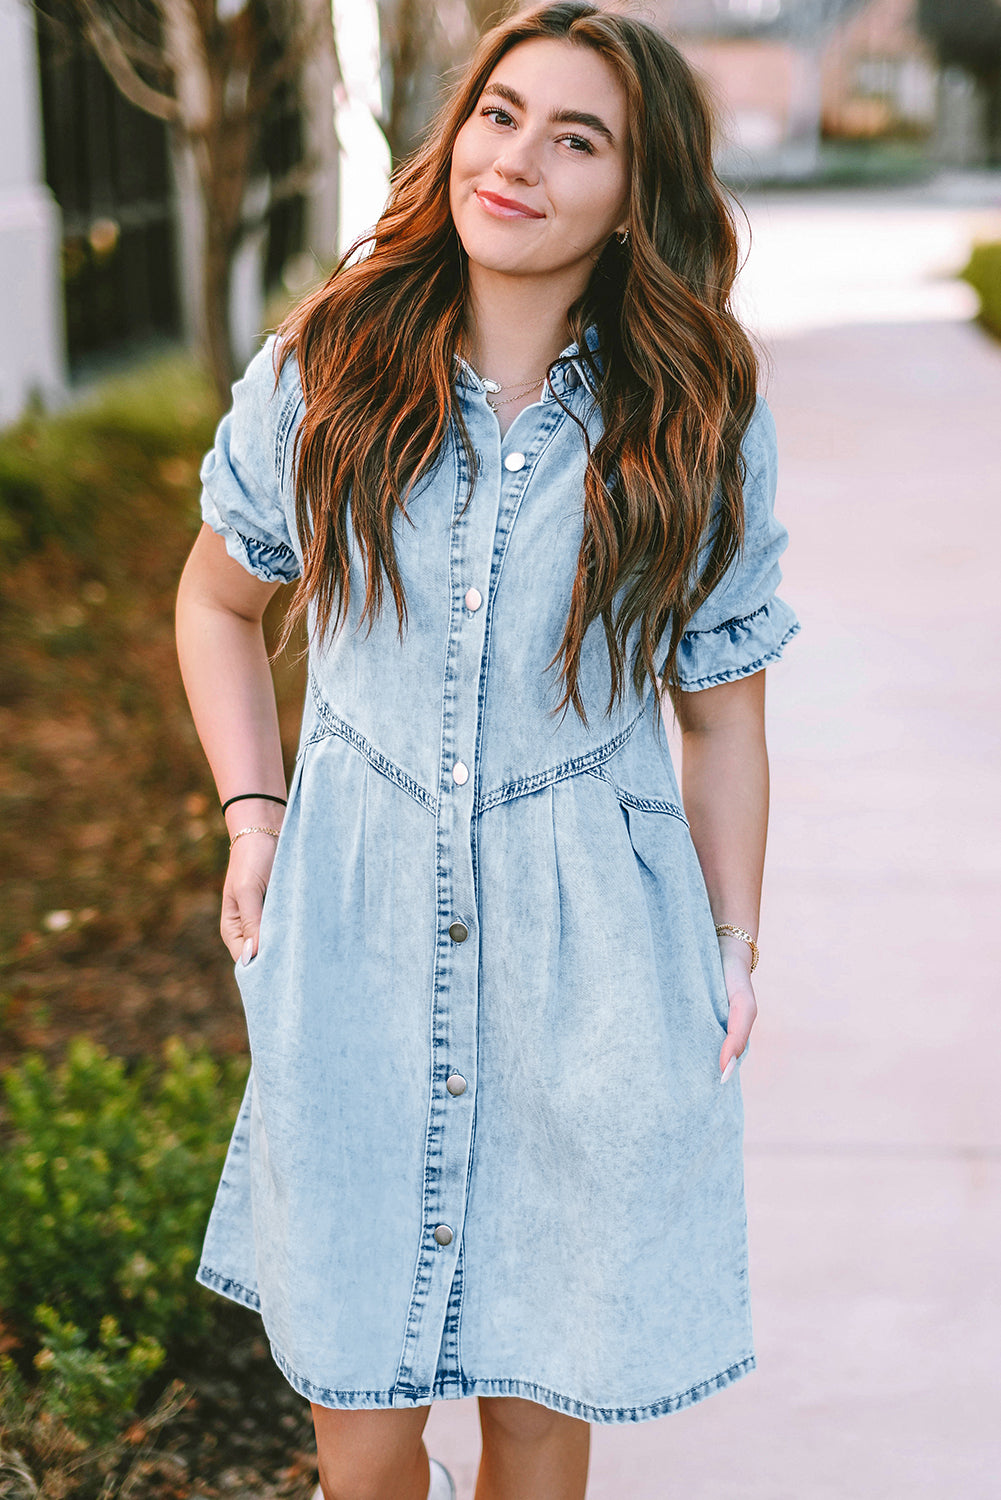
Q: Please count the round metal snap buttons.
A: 7